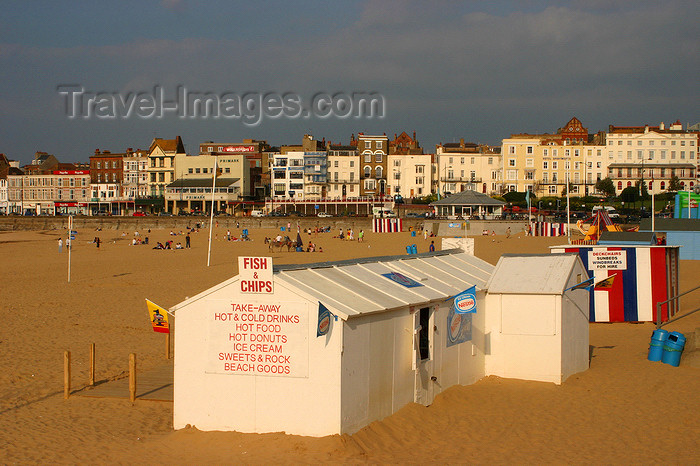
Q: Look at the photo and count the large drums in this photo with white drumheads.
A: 0